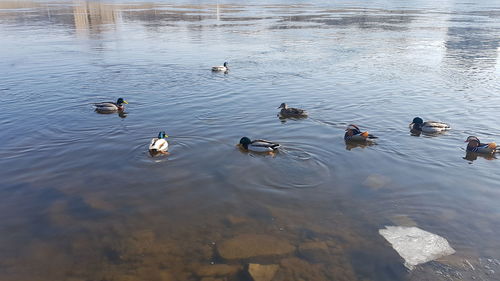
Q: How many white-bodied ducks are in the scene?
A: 5